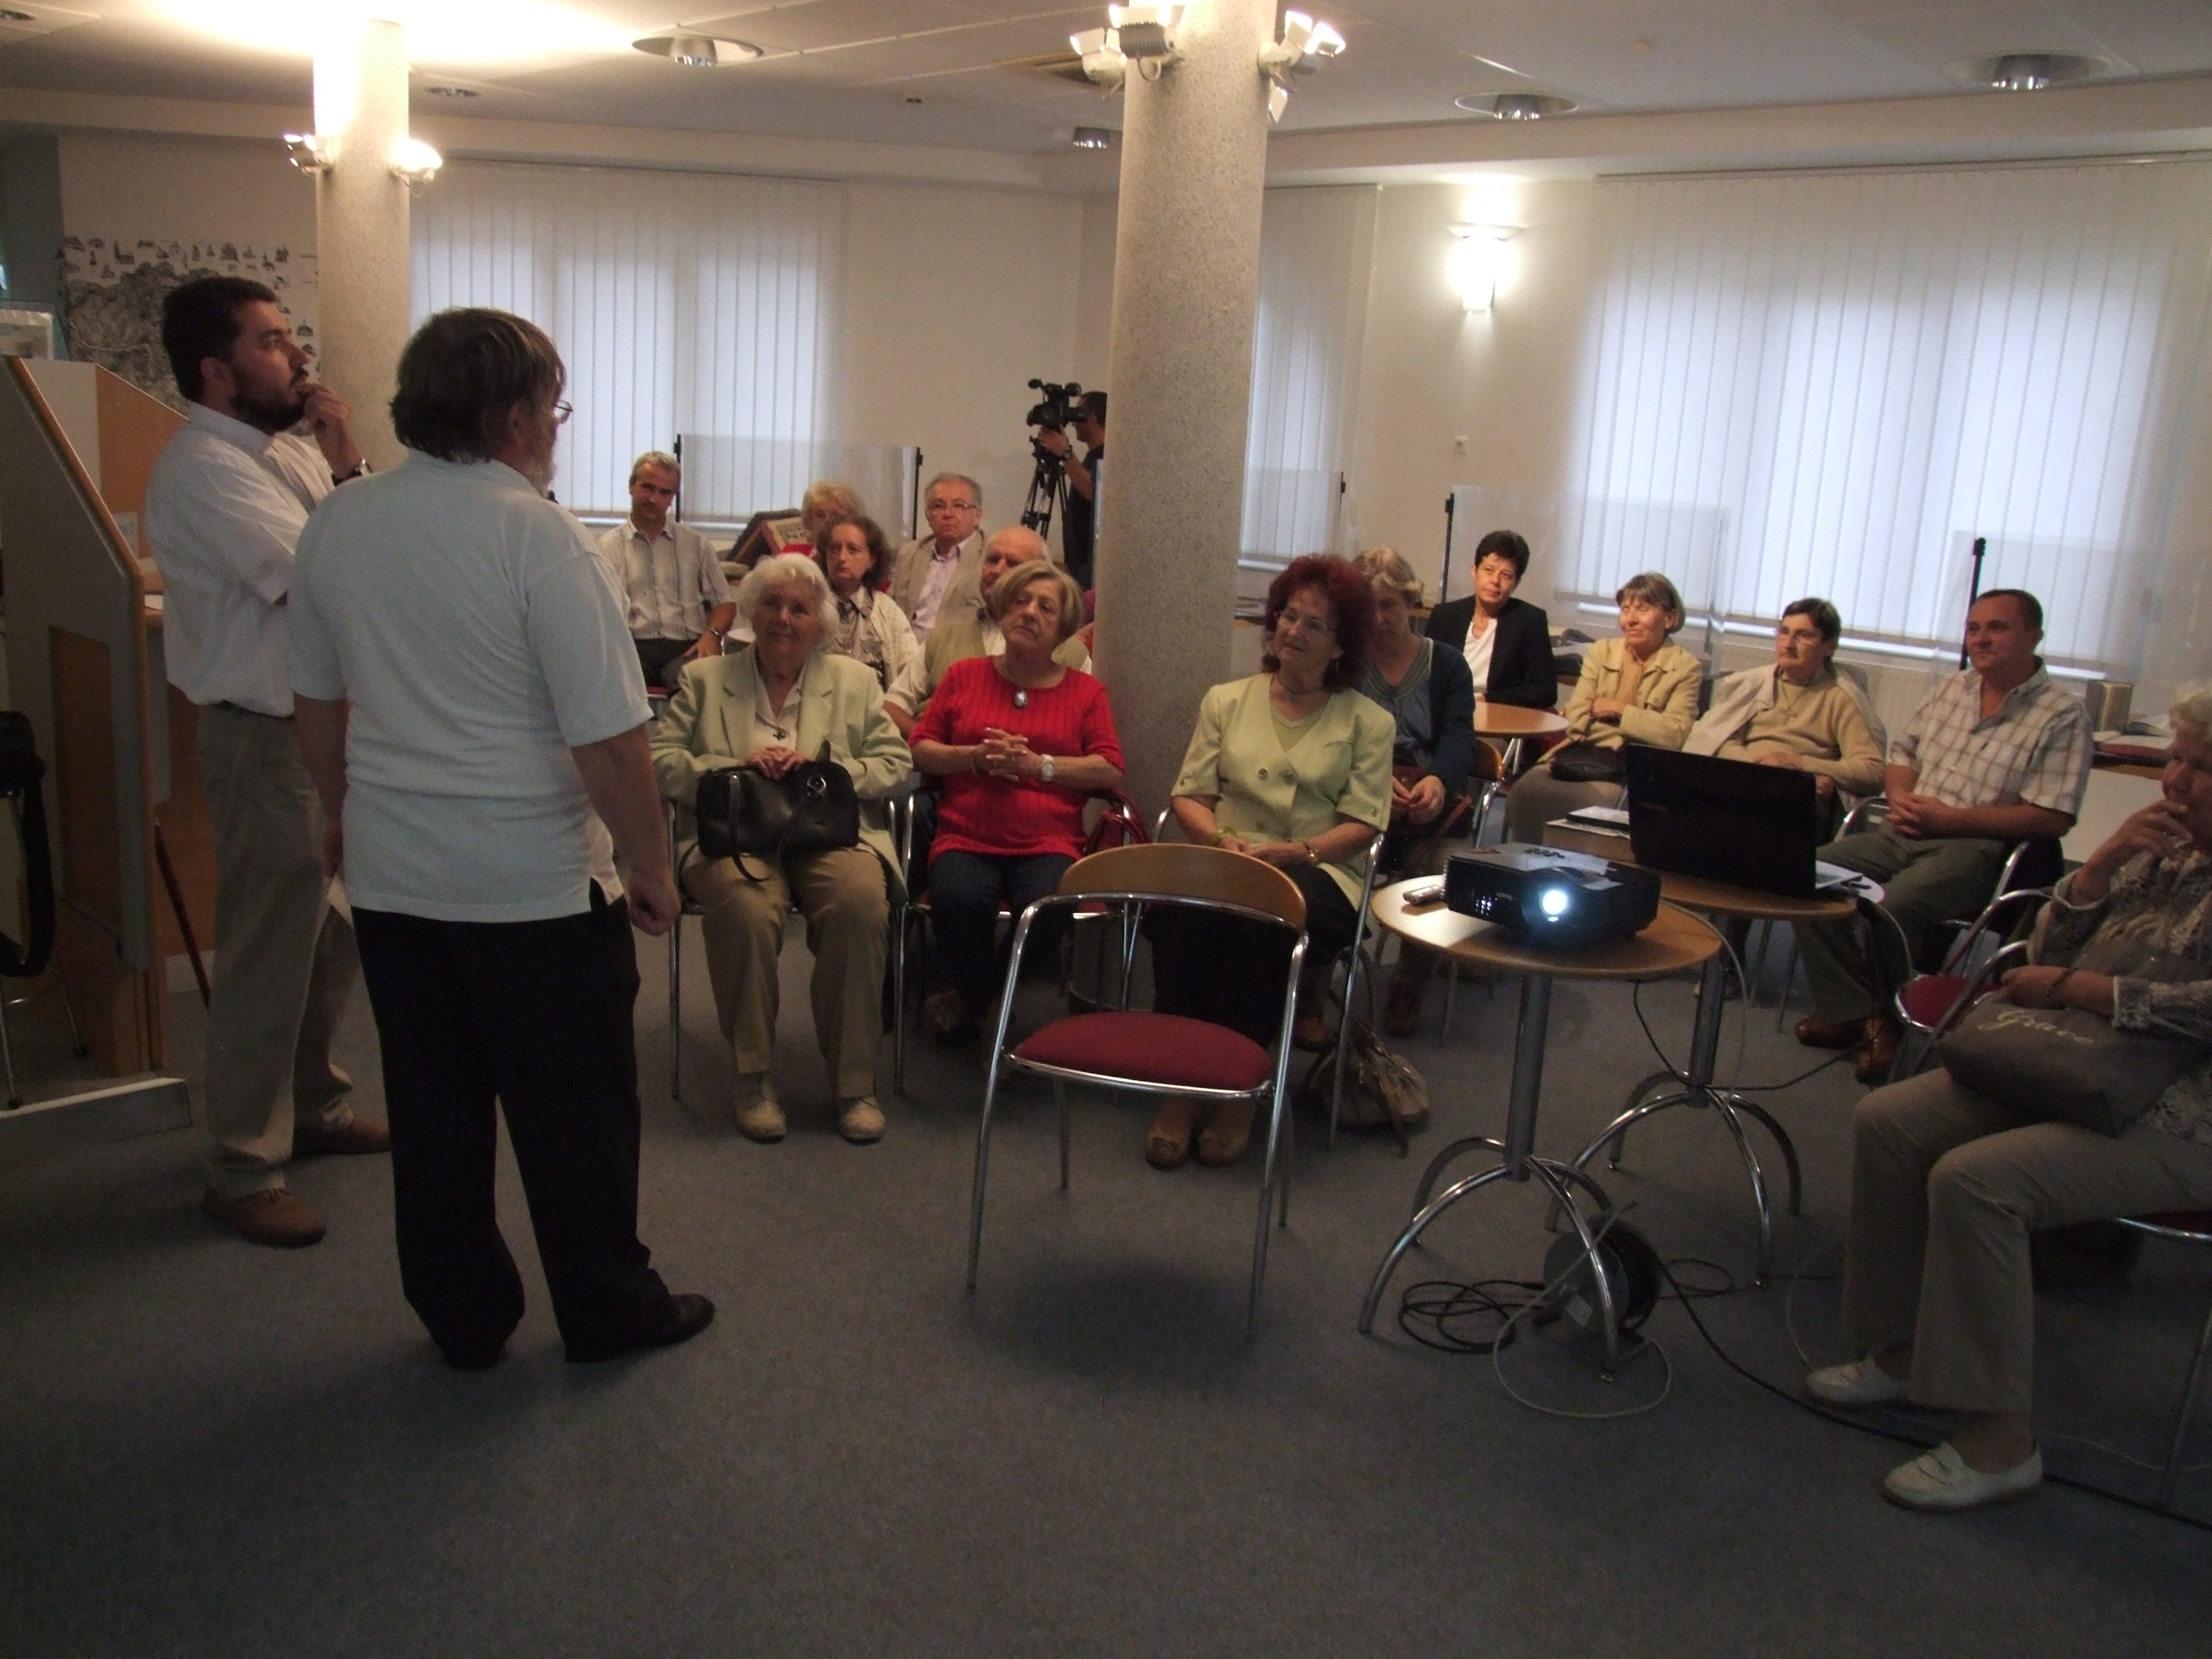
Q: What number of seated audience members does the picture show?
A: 14